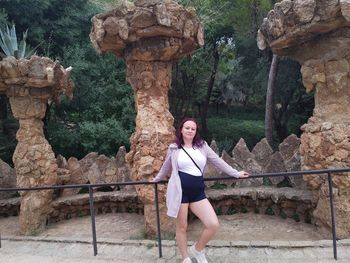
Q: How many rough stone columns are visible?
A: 3